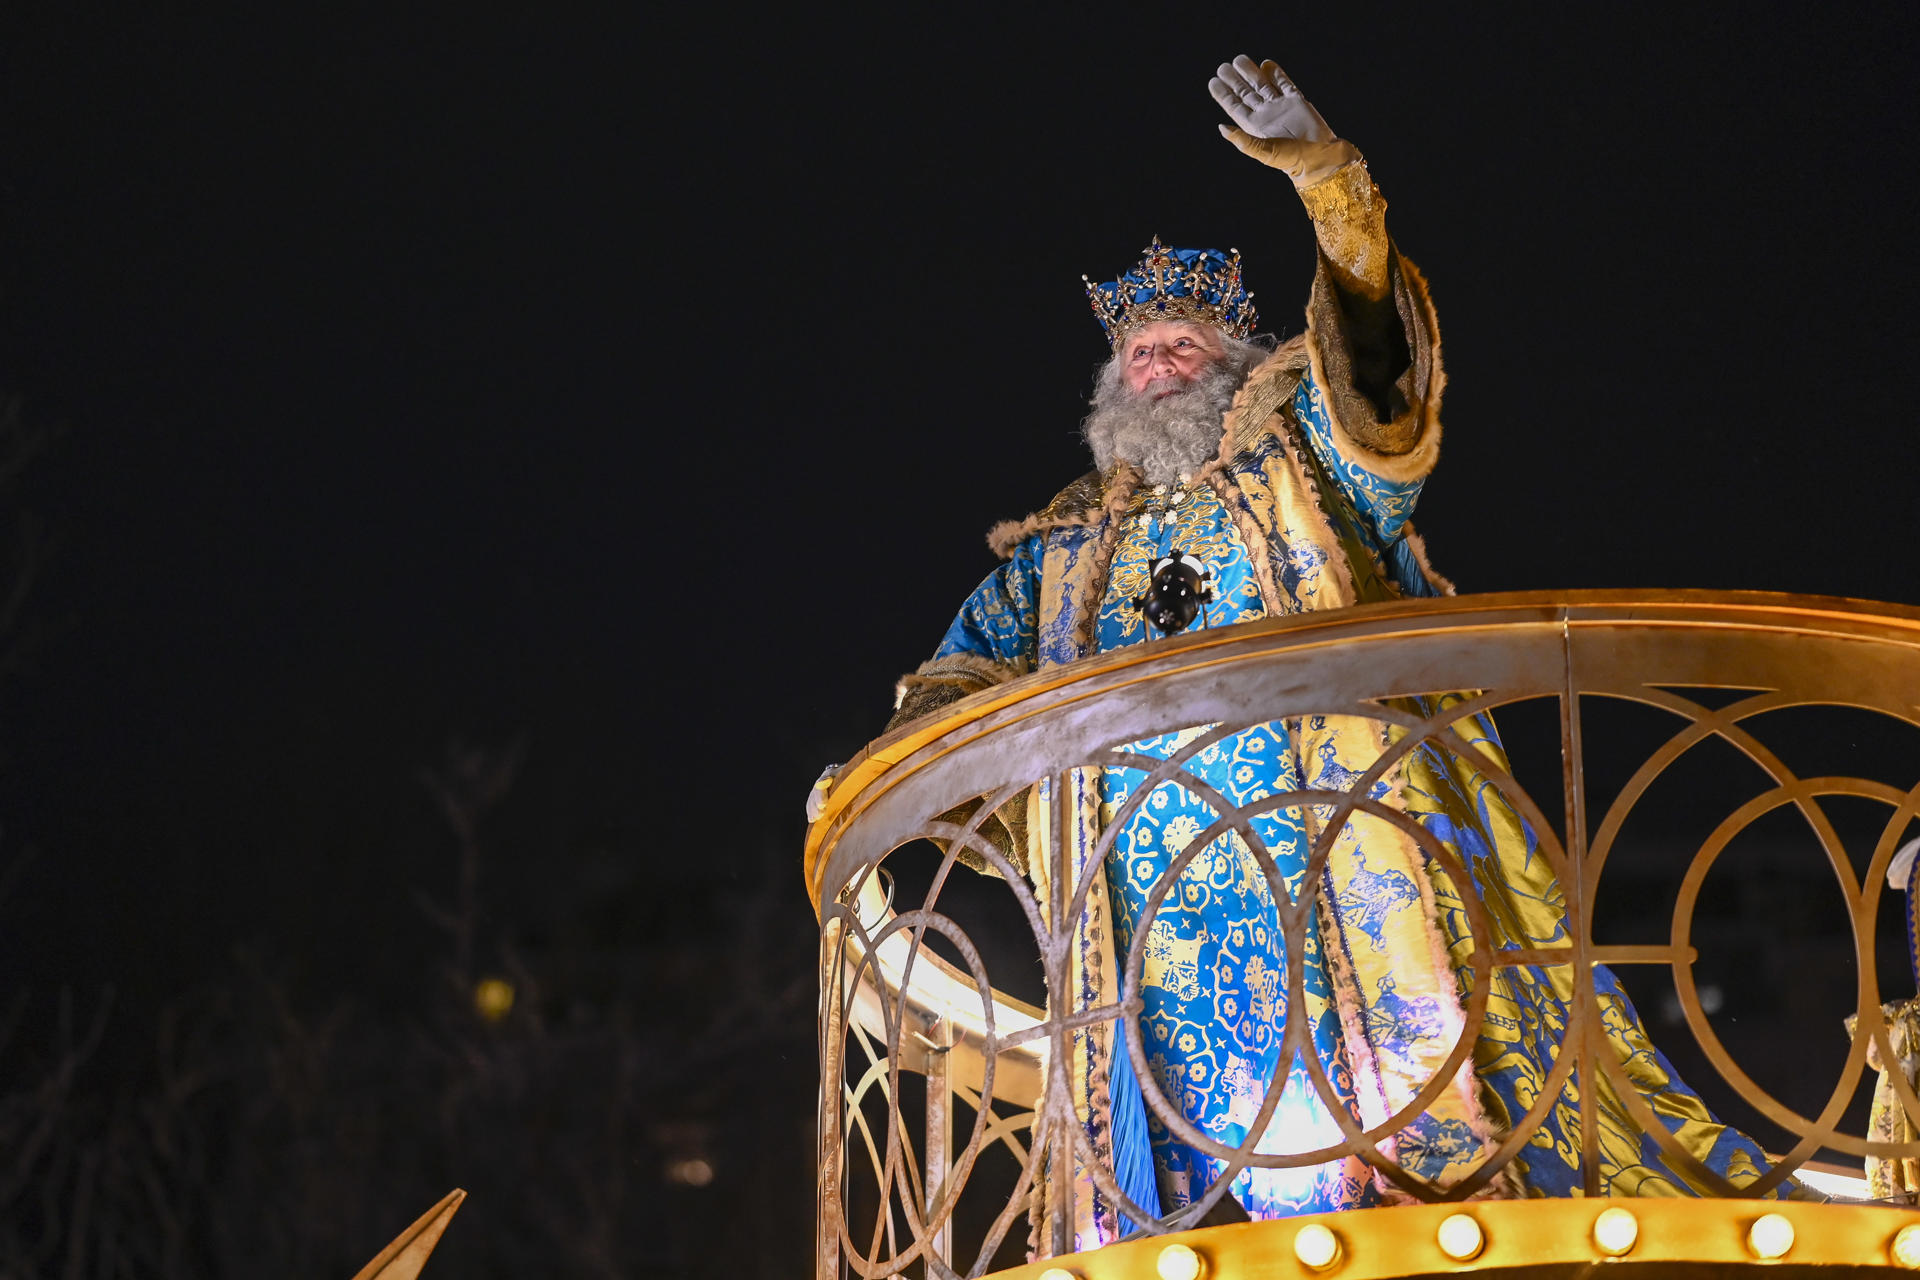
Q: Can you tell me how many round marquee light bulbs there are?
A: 7